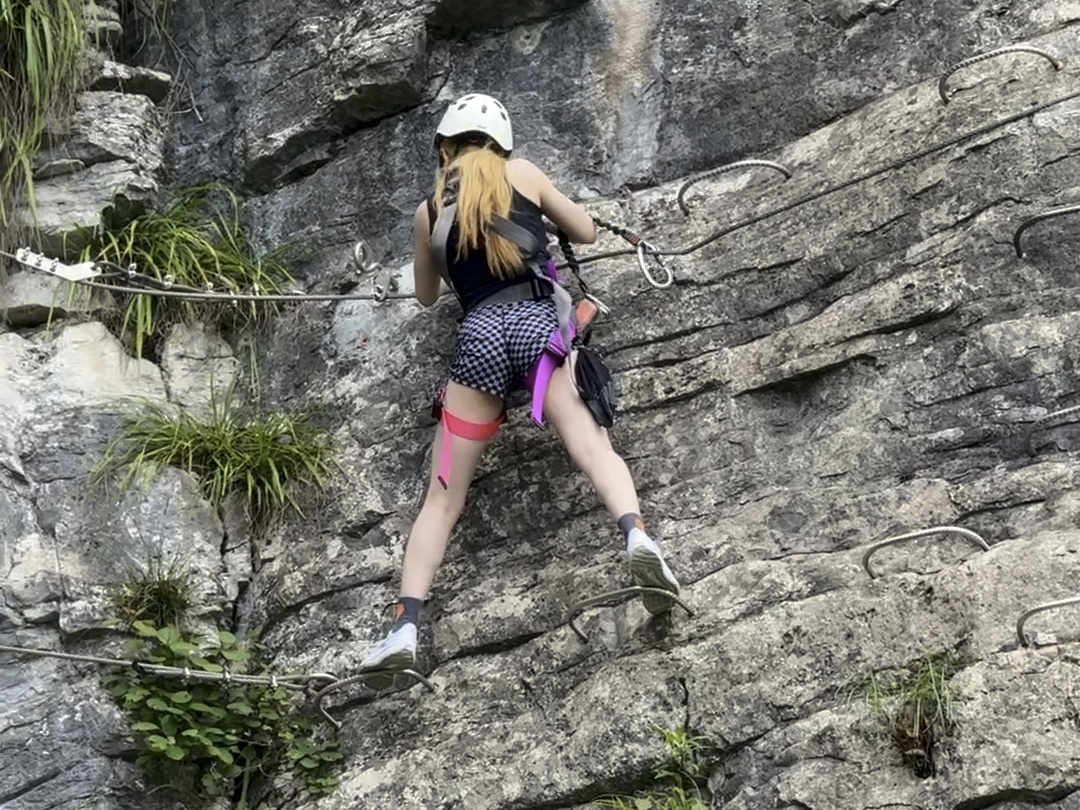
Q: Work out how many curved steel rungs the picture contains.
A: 8